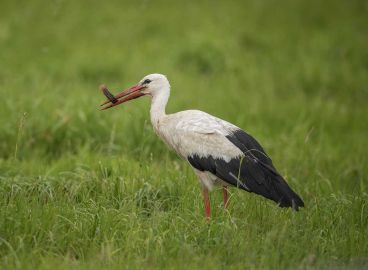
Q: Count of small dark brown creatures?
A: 1